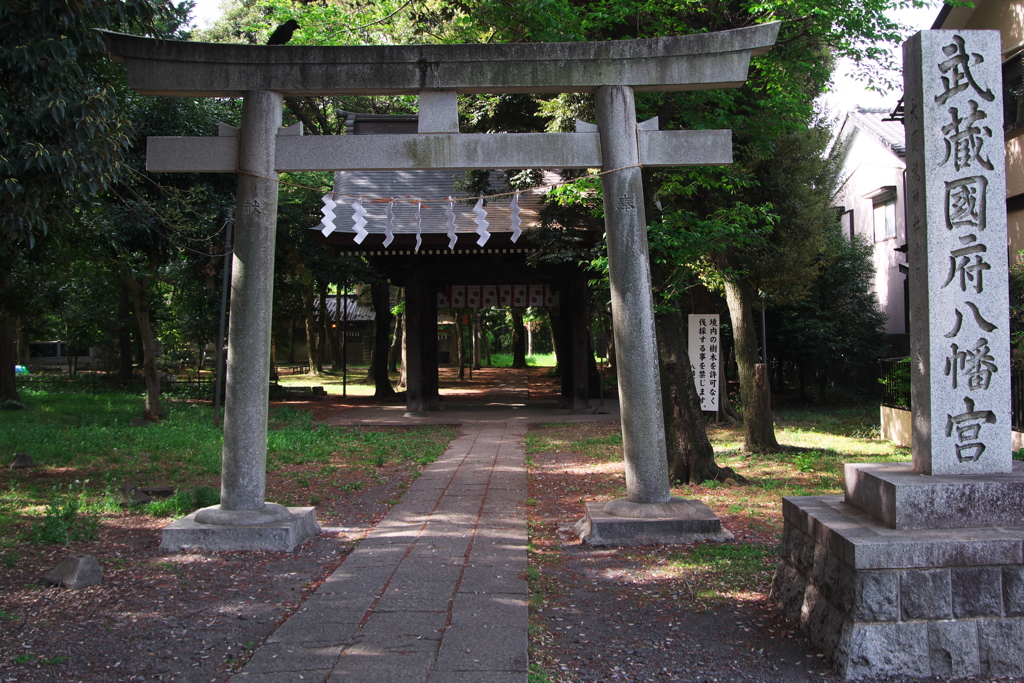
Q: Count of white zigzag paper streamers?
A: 7